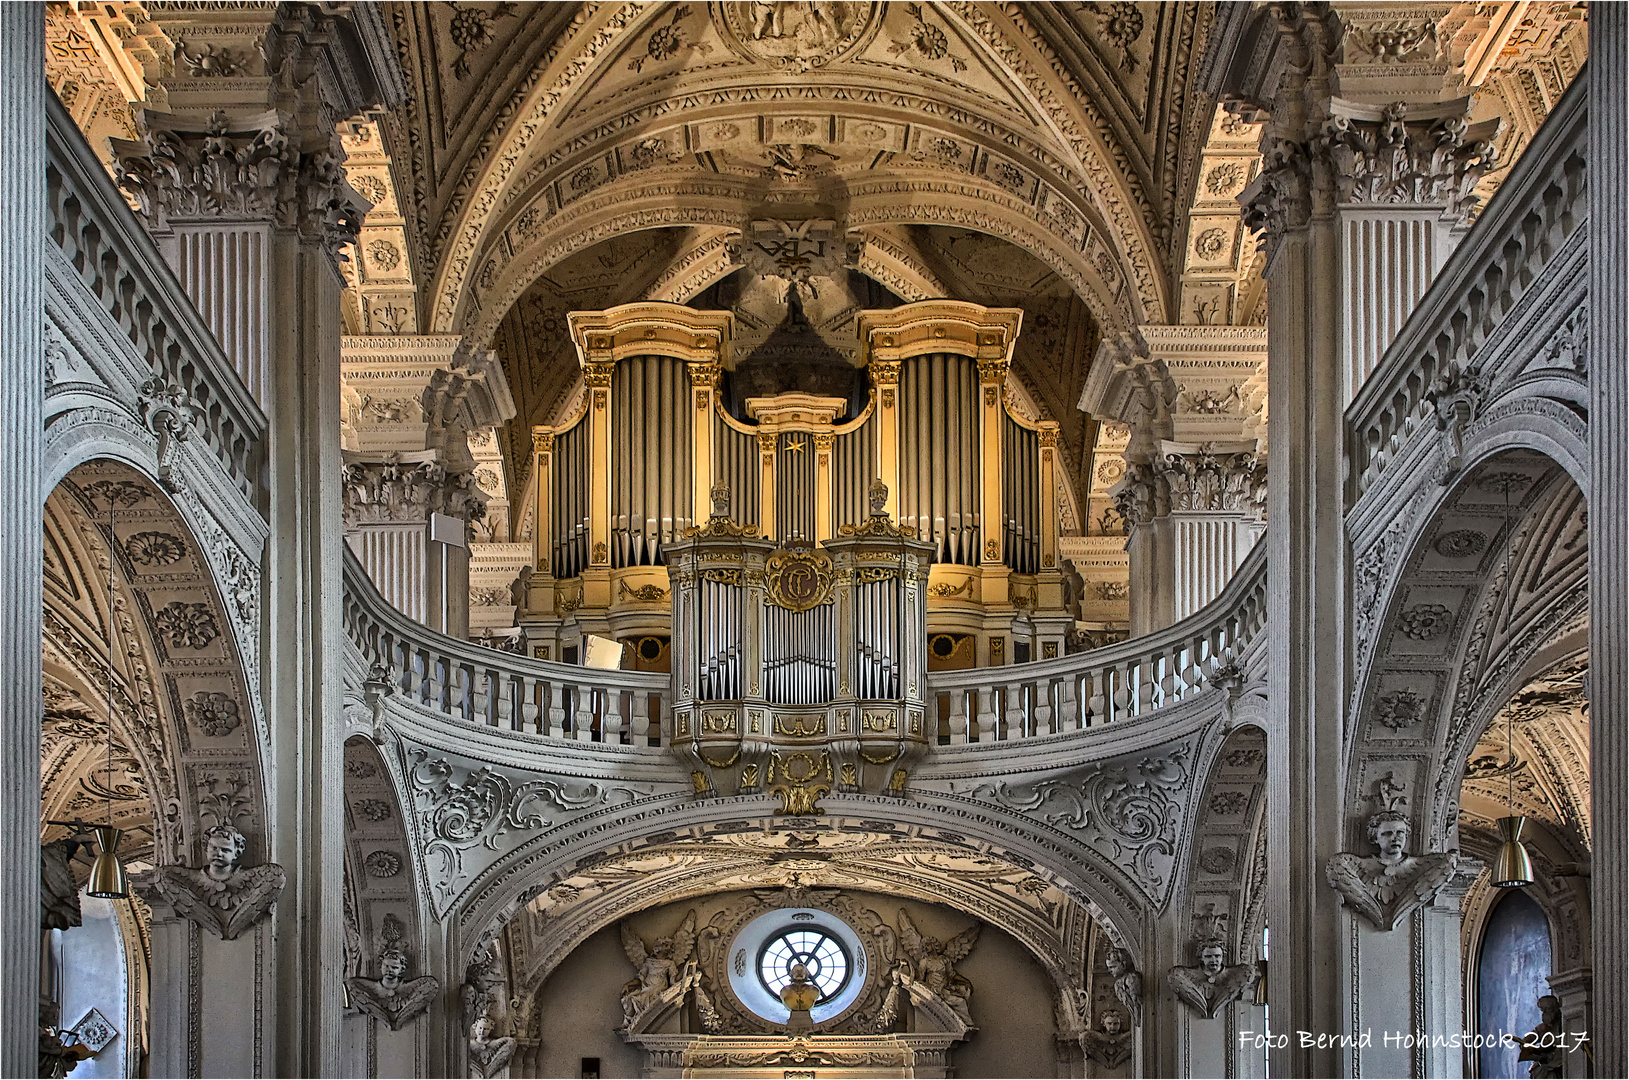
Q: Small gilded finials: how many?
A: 2